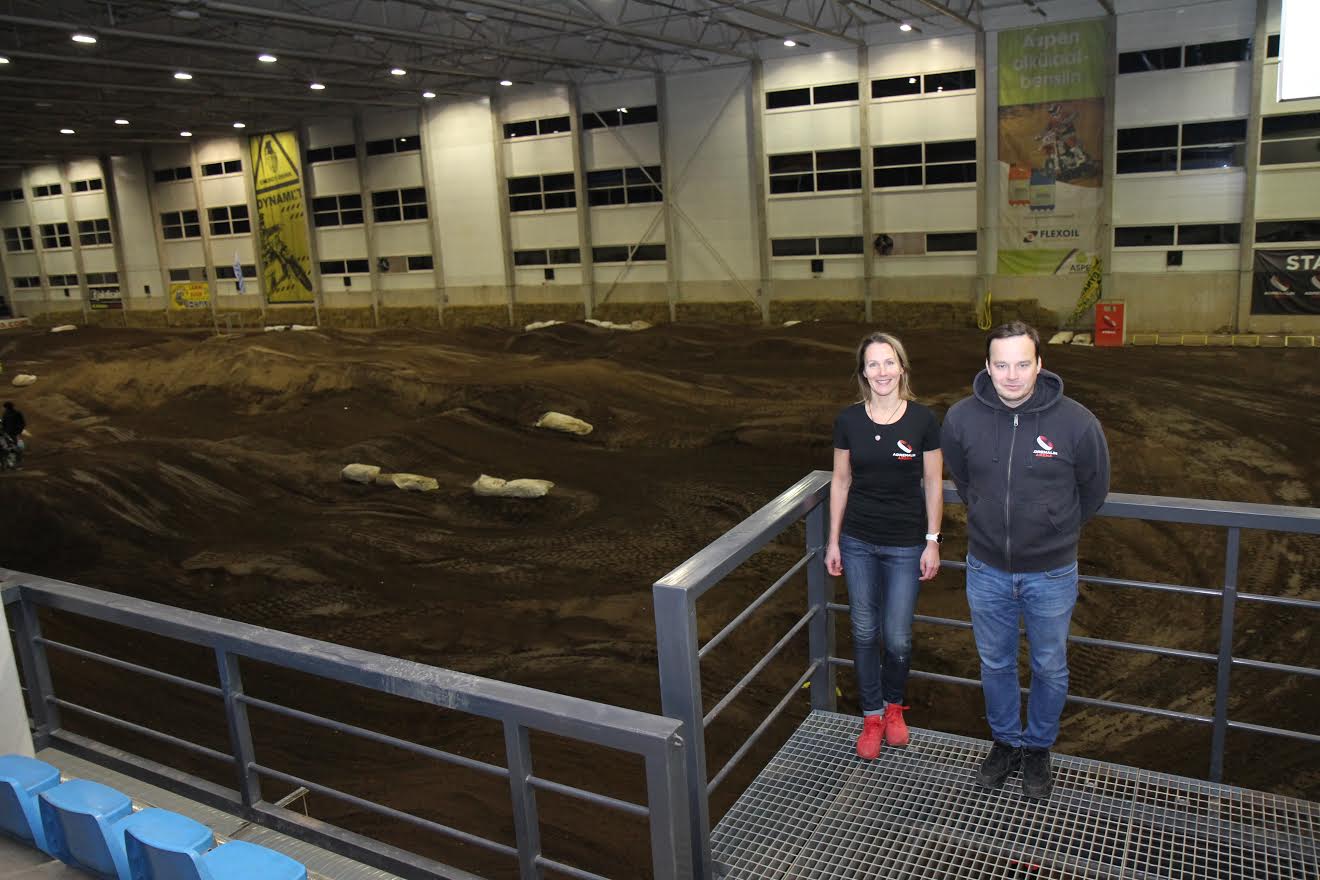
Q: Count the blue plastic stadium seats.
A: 4